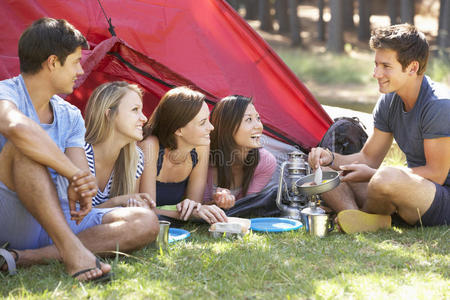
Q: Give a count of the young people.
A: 5